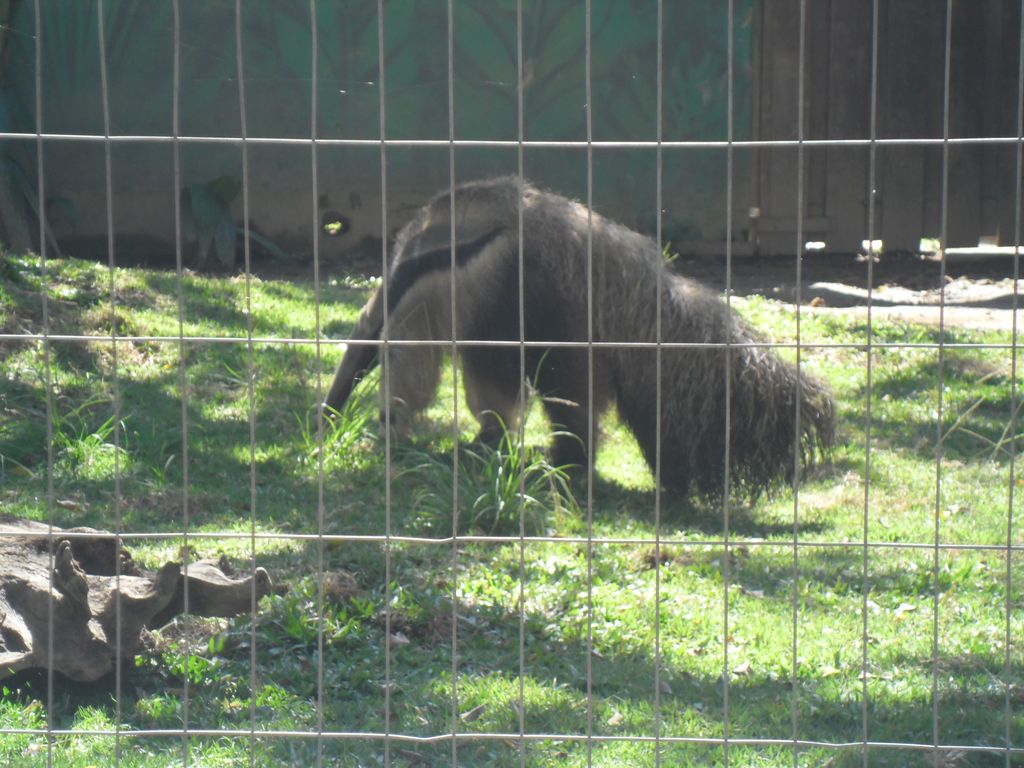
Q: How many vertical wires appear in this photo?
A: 15